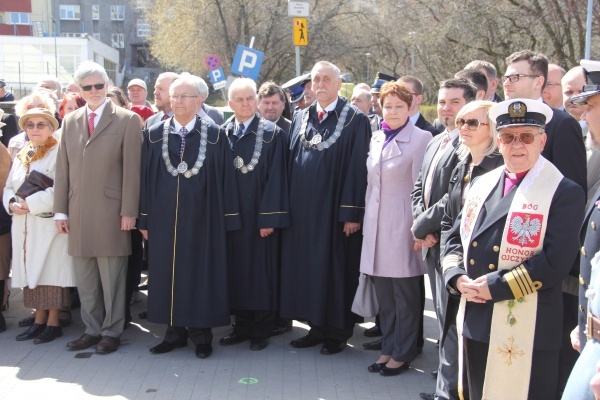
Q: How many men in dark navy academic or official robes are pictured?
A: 3